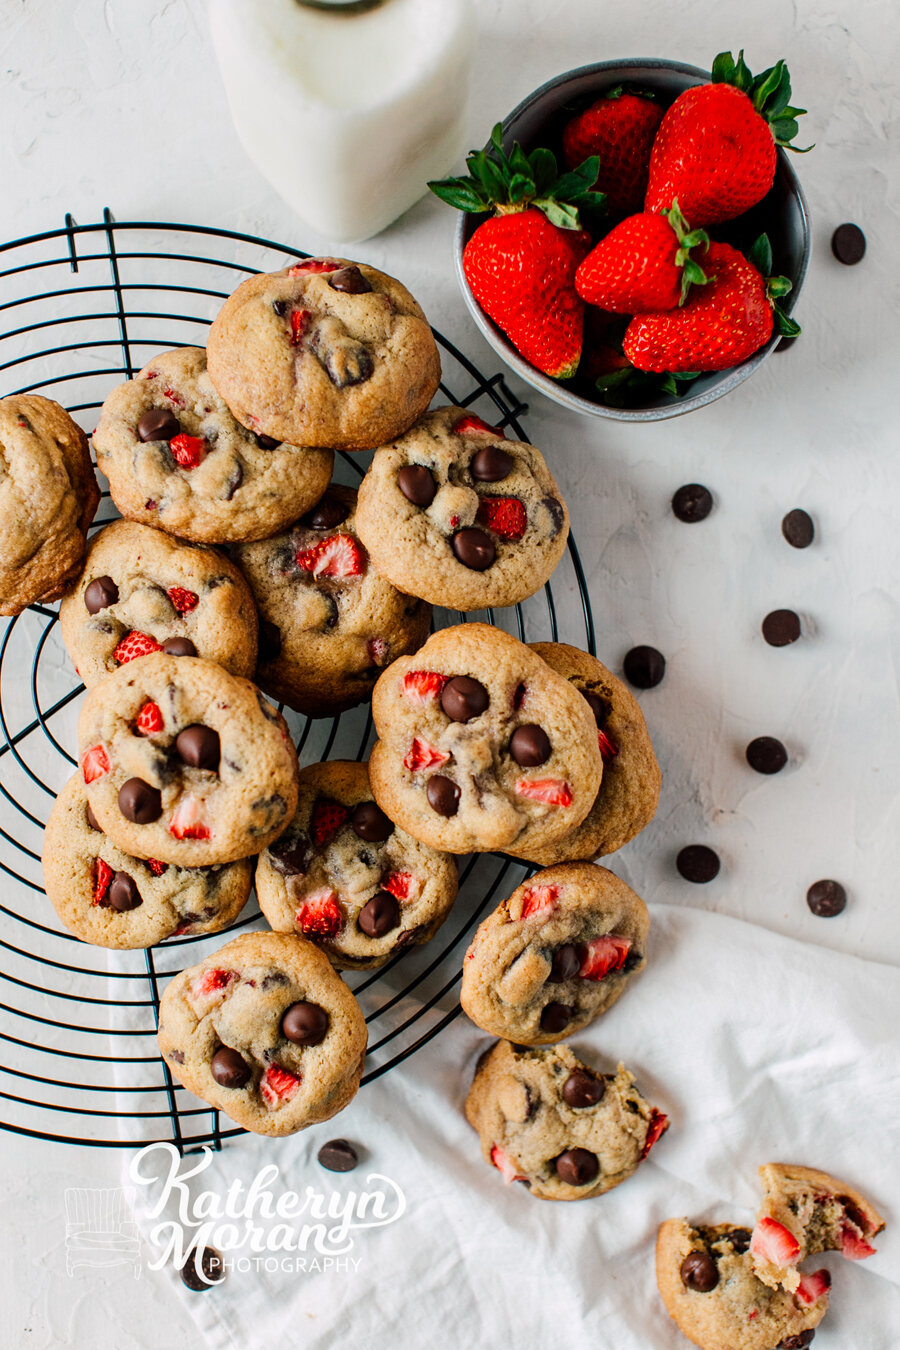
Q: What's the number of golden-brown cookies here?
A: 15